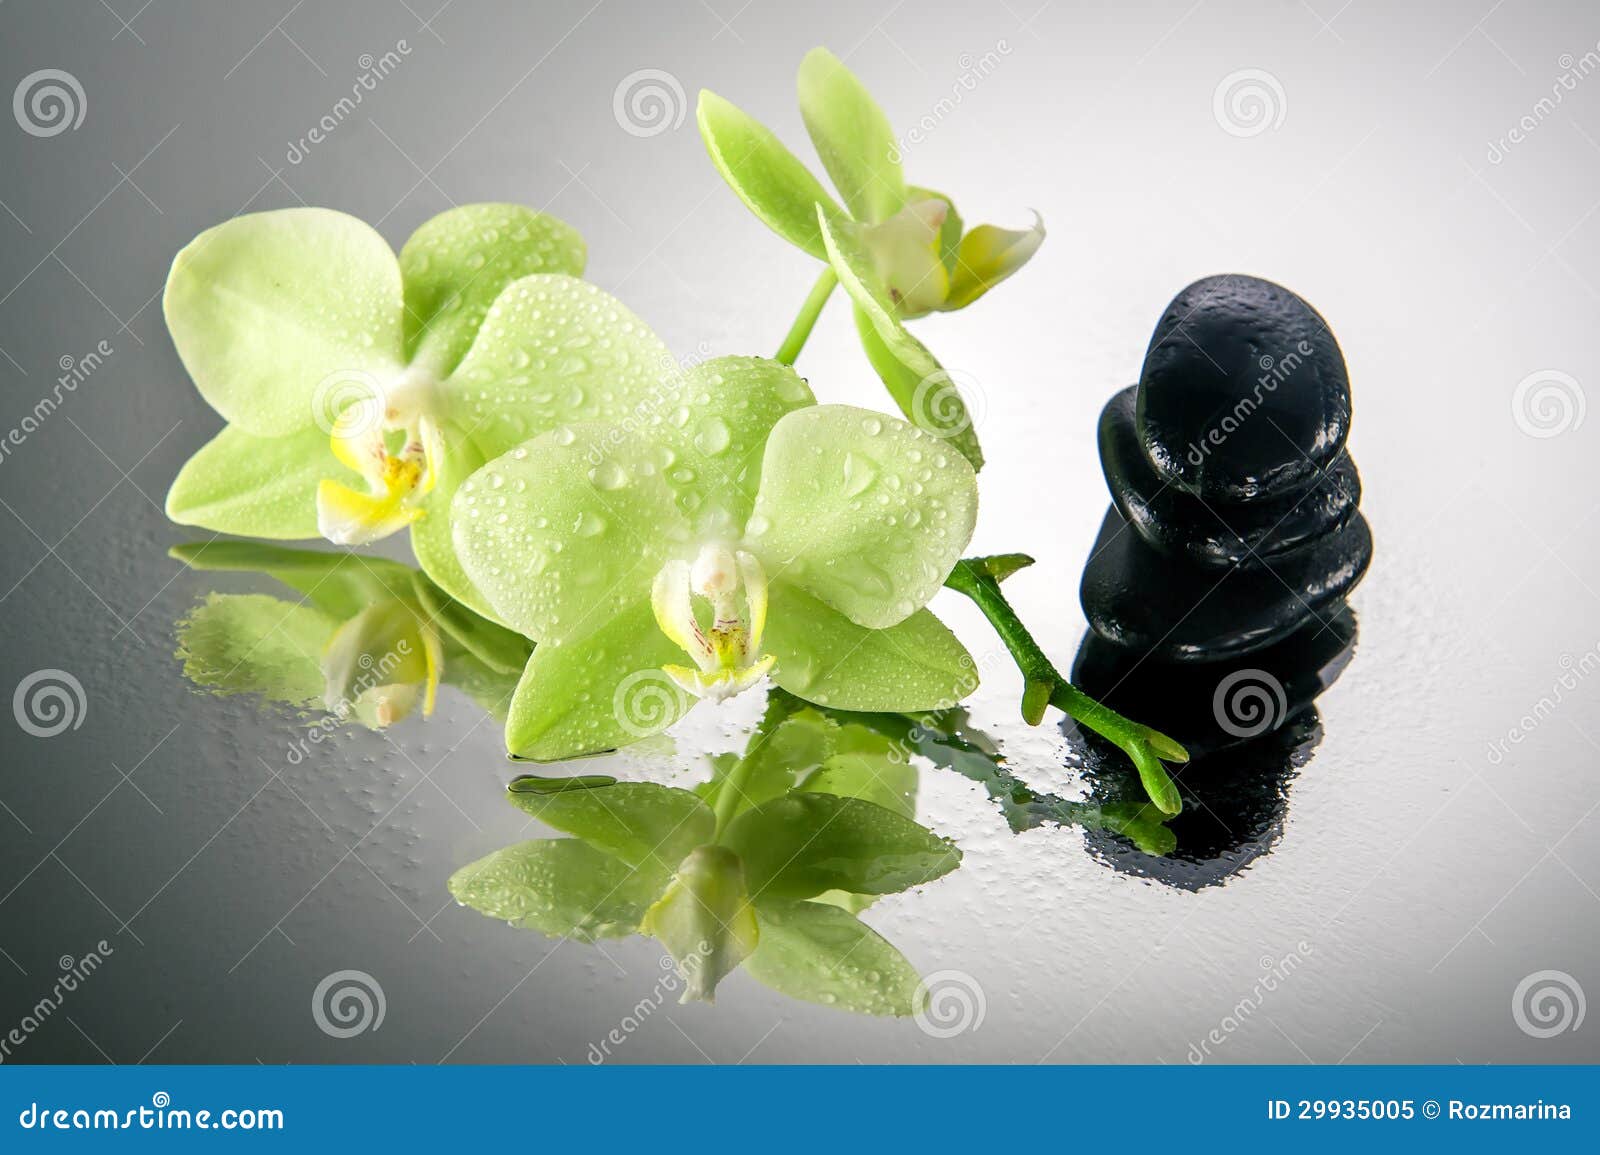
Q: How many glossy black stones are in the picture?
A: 3